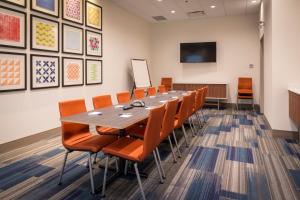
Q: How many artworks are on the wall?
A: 12